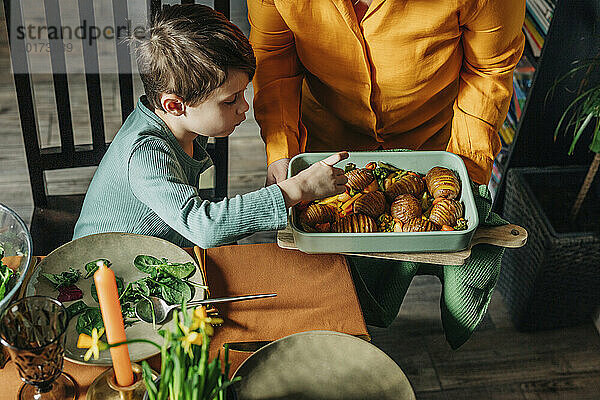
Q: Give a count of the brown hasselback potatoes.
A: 9